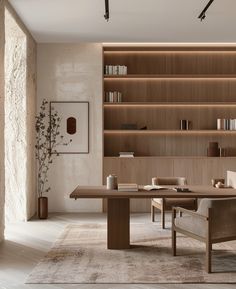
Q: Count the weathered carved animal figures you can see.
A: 0